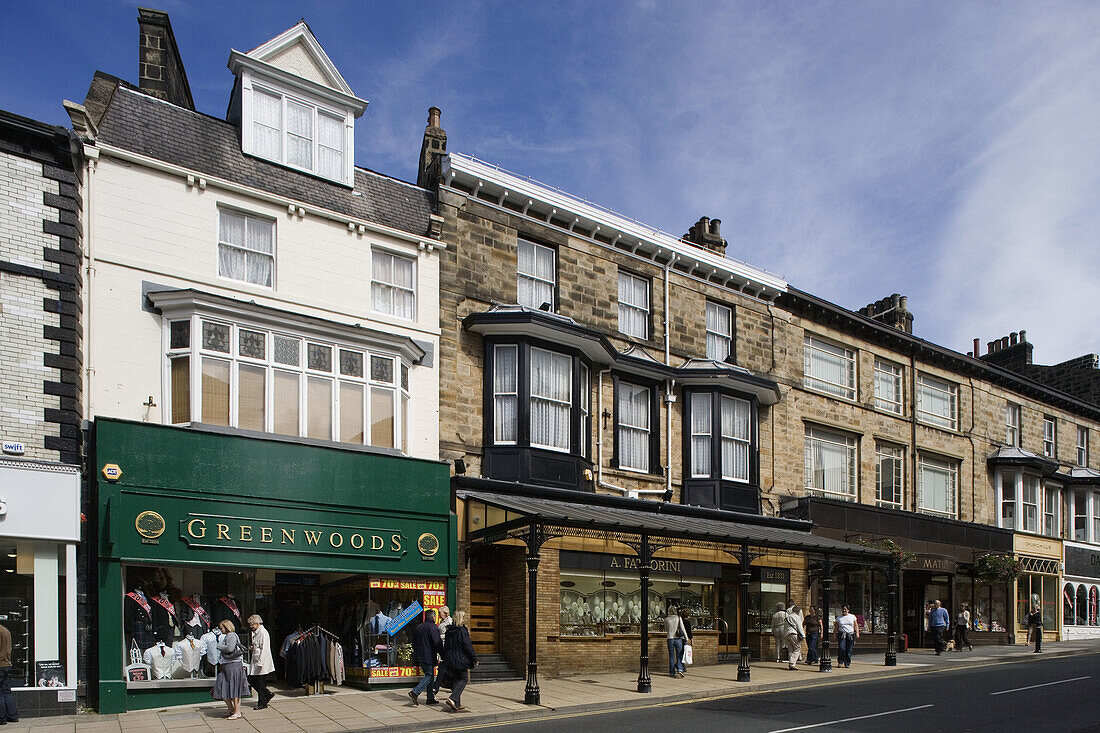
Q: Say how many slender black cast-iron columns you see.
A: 5